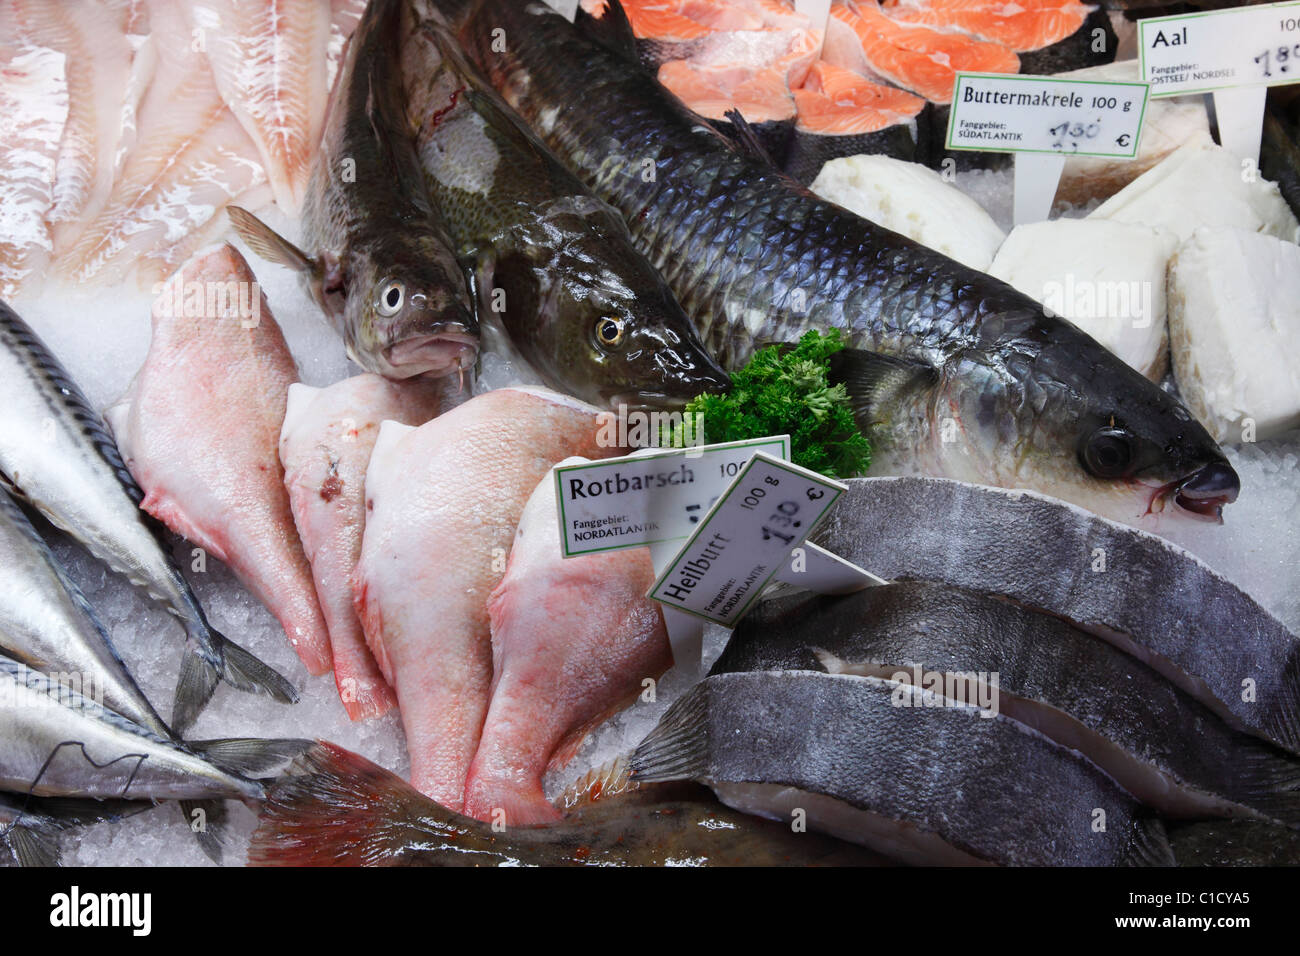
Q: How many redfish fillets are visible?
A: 4